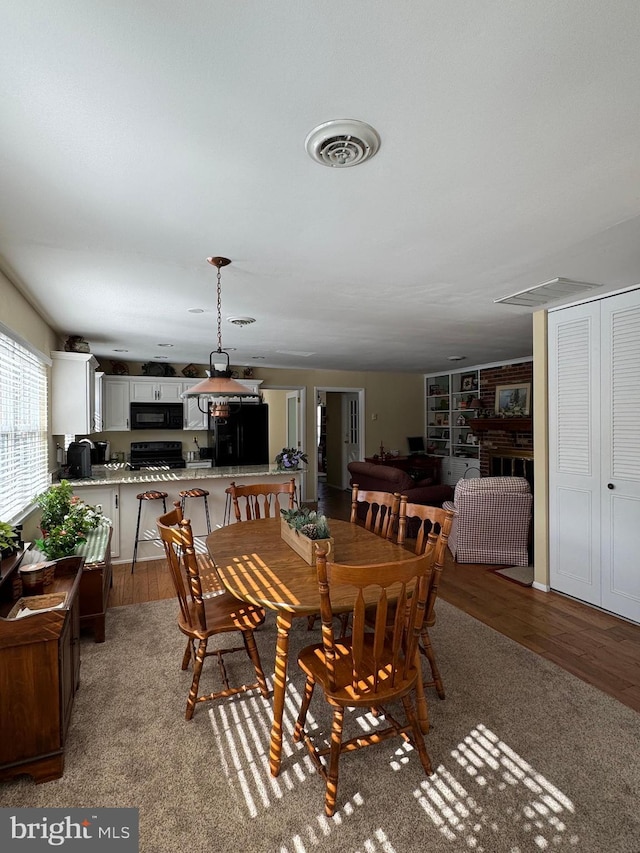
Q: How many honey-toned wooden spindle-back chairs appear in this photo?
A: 5